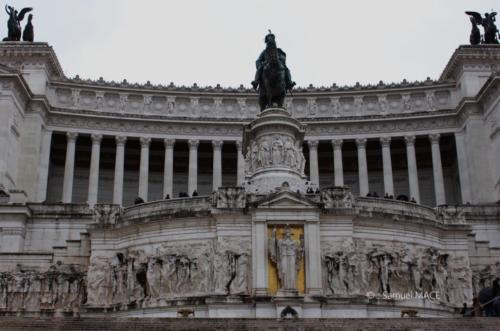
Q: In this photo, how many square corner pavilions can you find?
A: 2